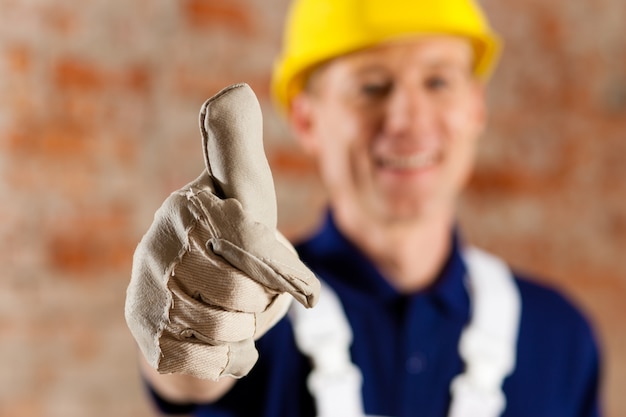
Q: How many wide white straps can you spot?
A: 2